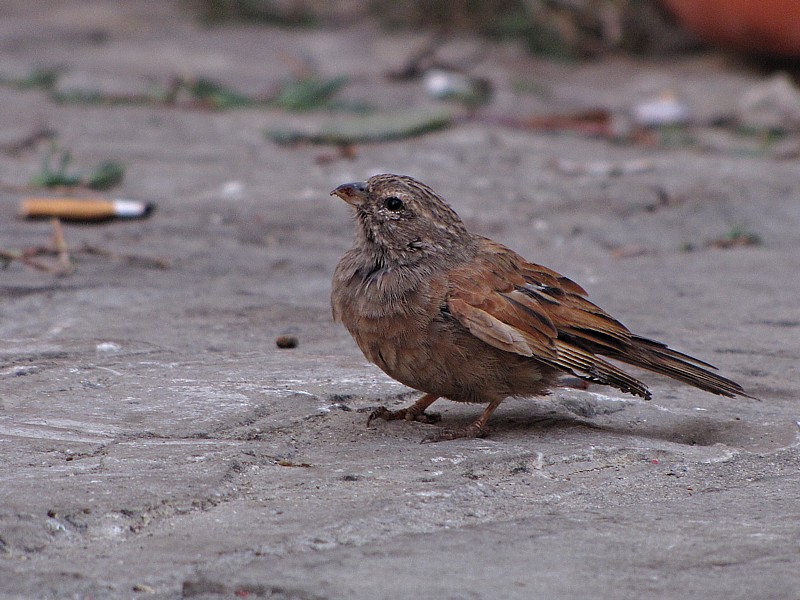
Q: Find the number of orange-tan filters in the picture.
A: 1